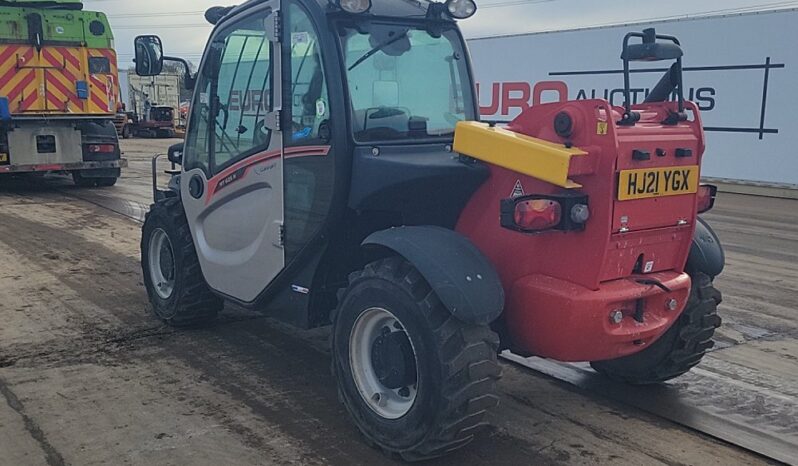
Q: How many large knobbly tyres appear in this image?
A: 3